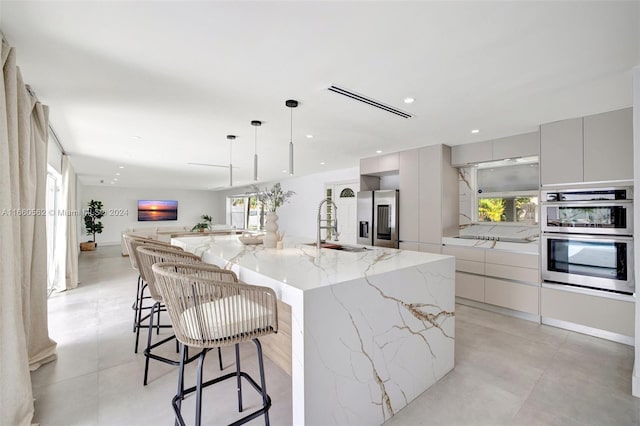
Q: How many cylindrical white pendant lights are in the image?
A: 3